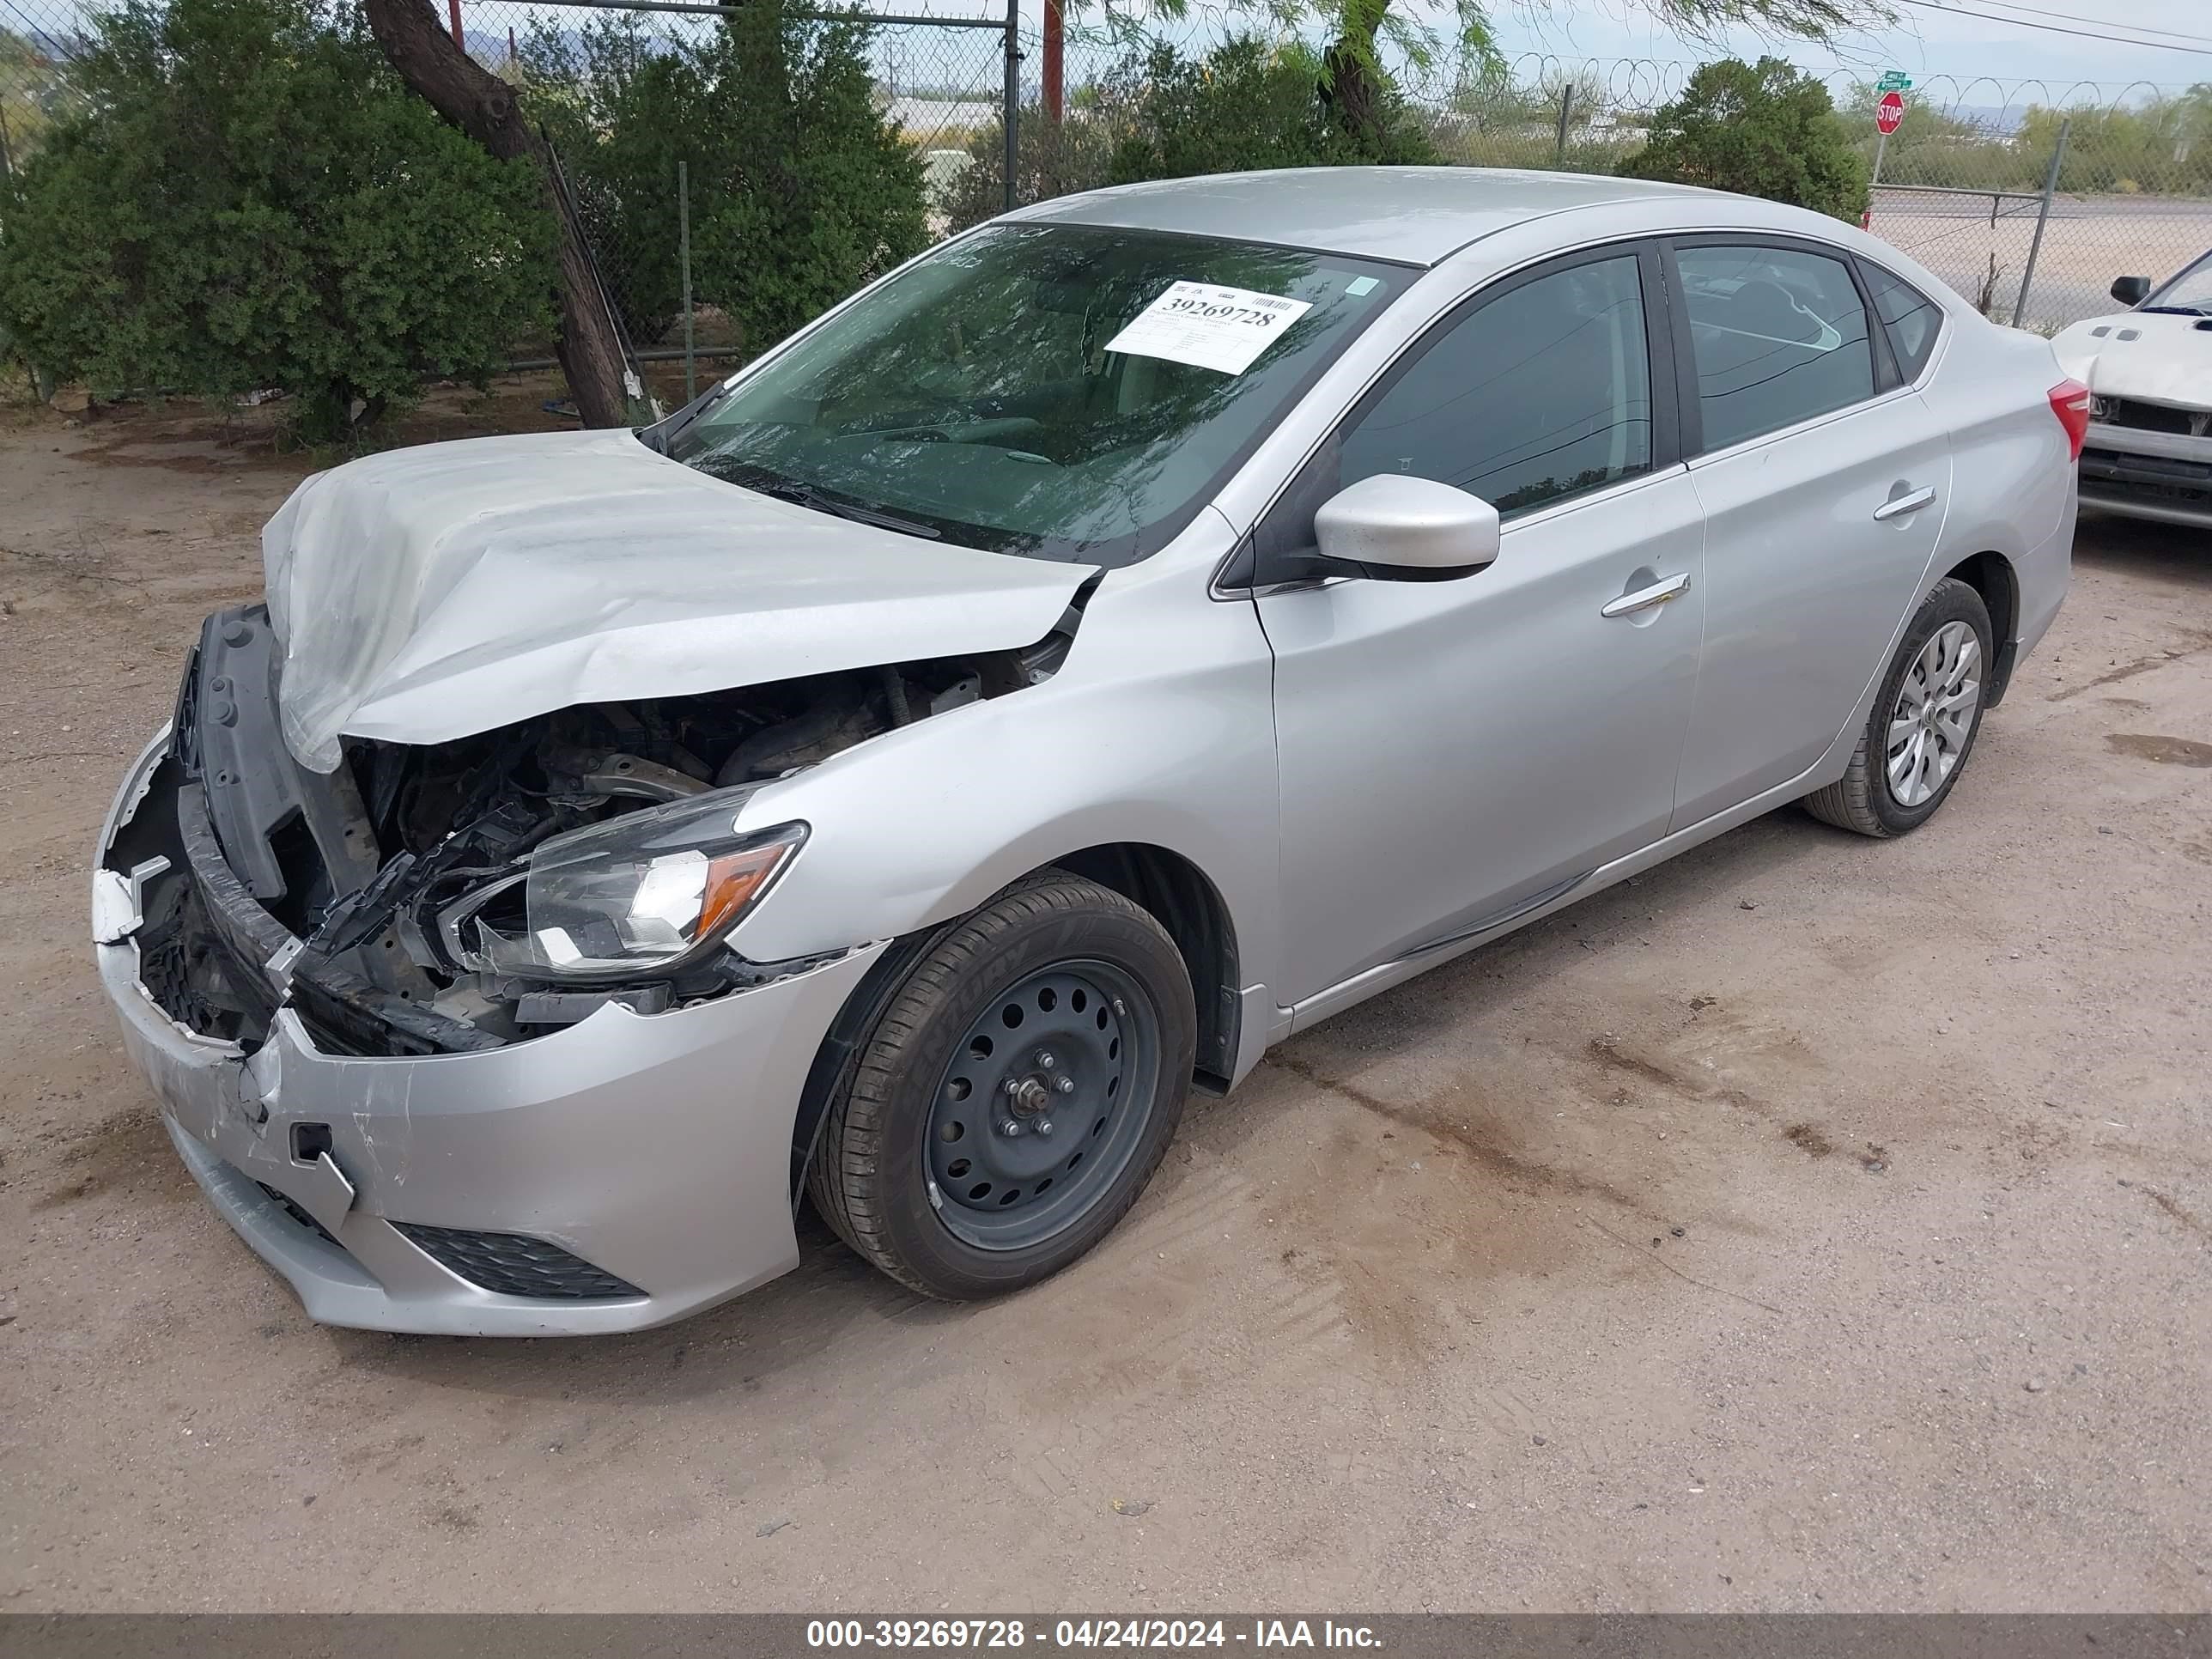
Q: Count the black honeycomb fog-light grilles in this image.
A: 1